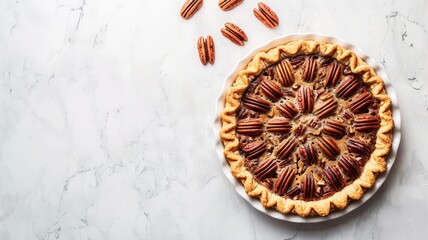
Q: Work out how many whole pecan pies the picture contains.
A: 1